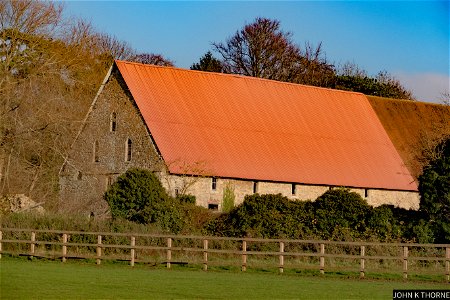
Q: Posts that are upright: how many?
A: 13